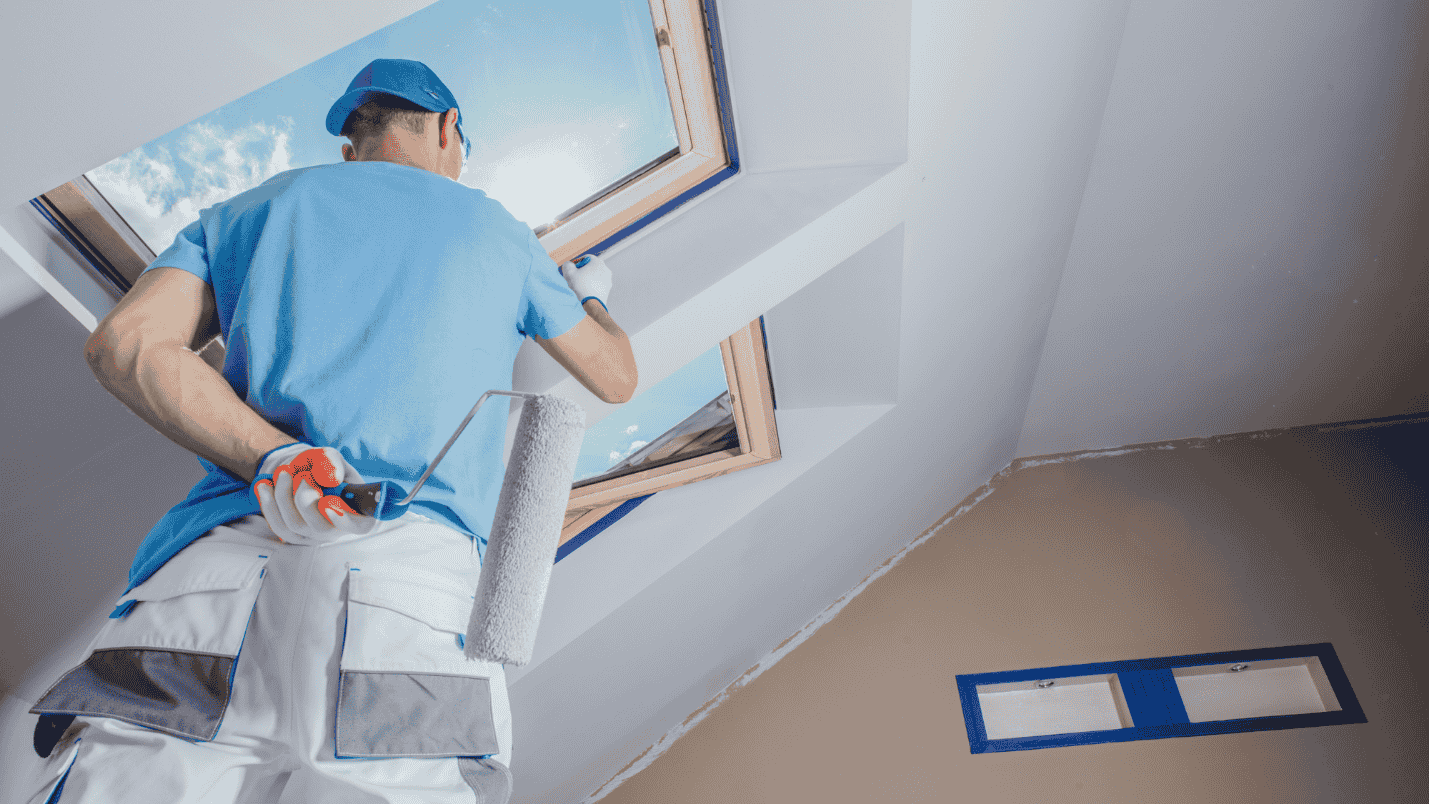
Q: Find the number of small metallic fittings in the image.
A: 2